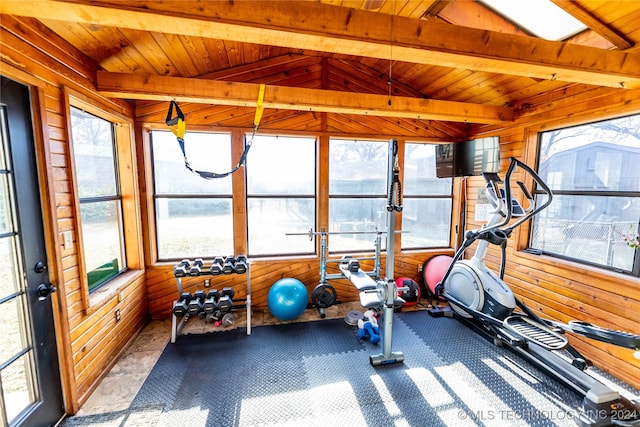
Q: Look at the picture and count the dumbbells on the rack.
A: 9